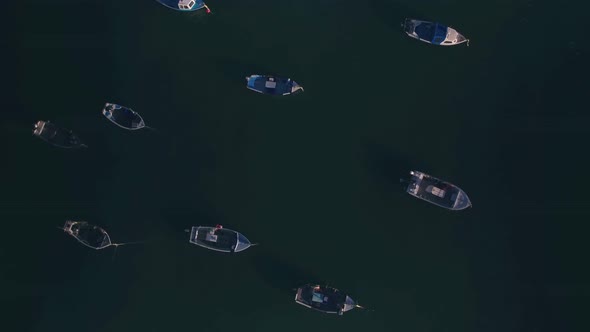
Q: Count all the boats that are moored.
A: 9